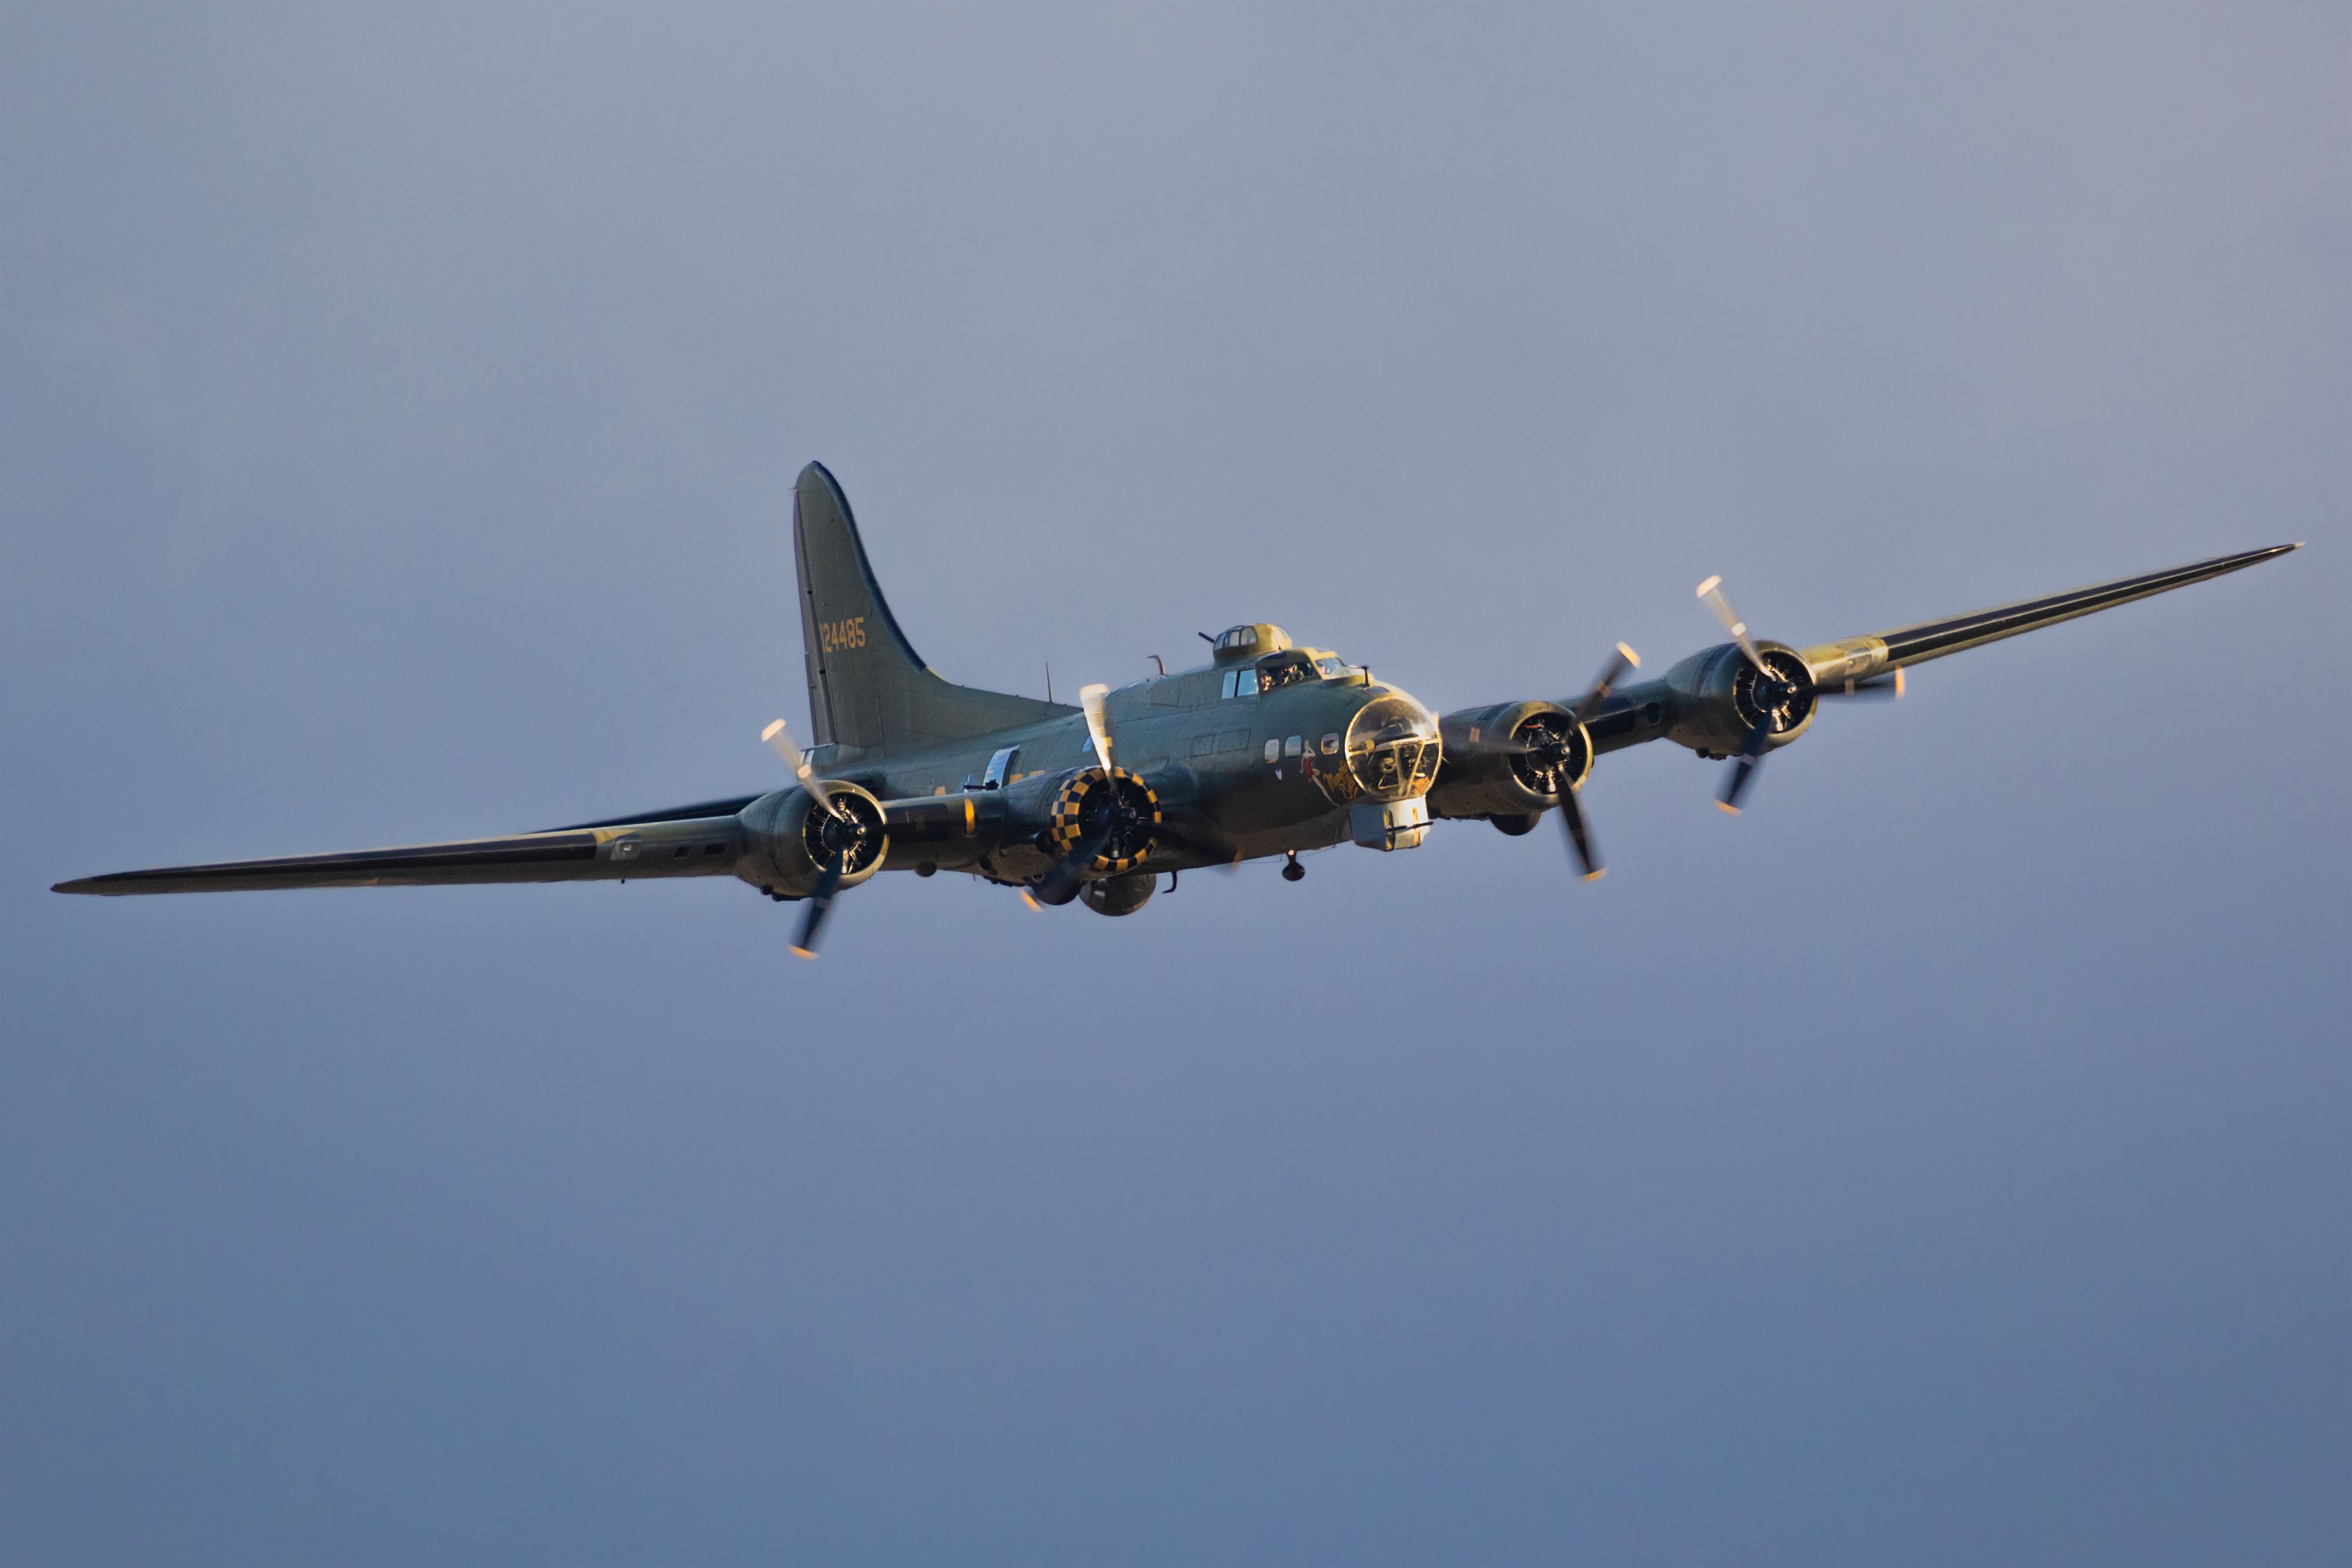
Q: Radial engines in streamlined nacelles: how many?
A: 4